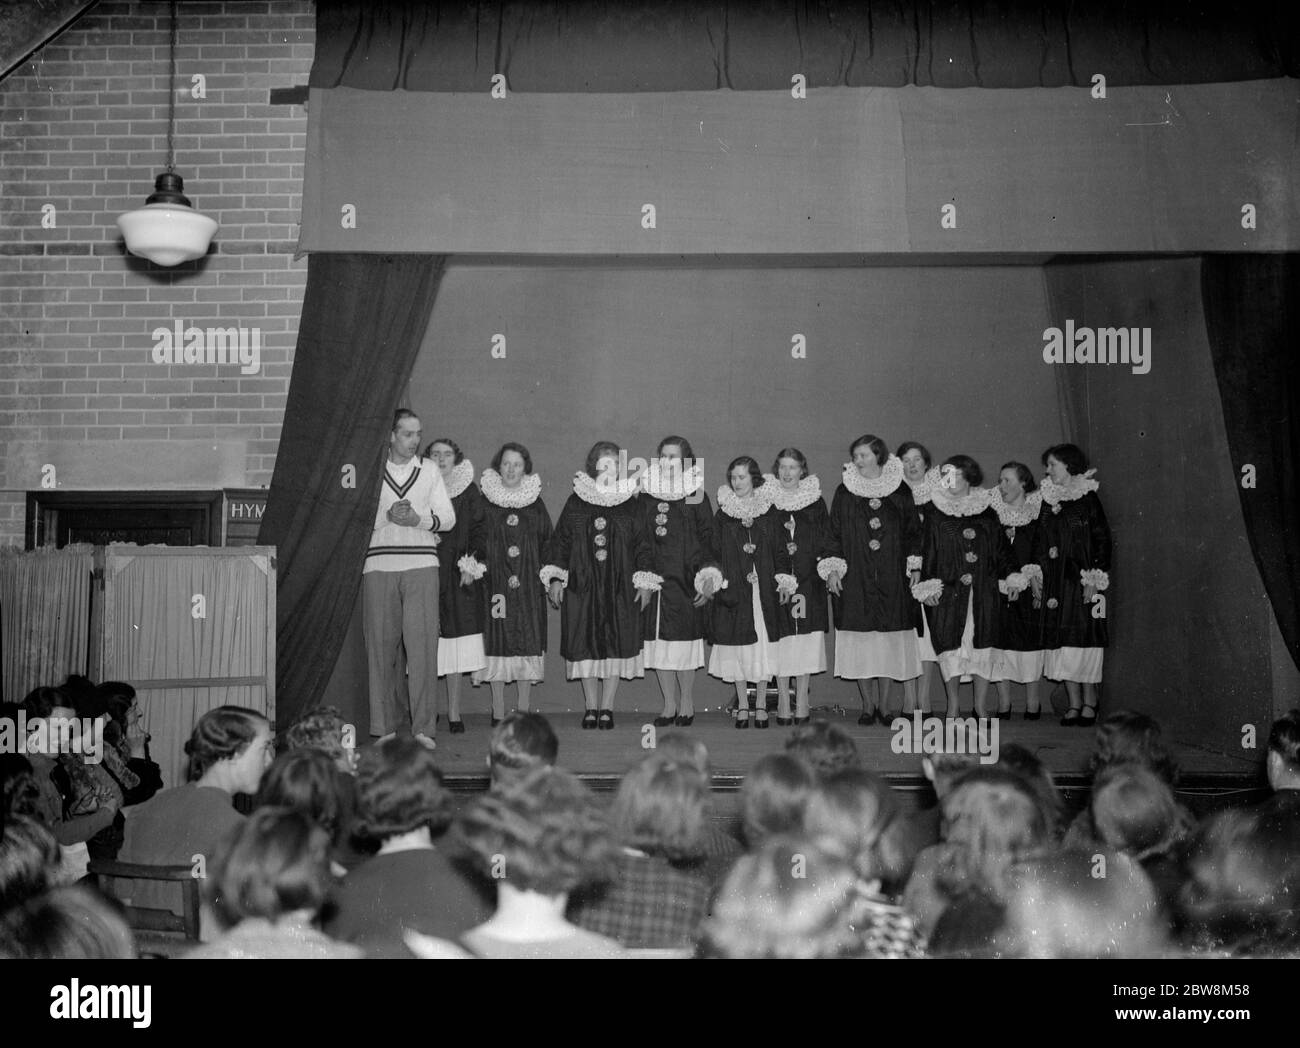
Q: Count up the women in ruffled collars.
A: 11